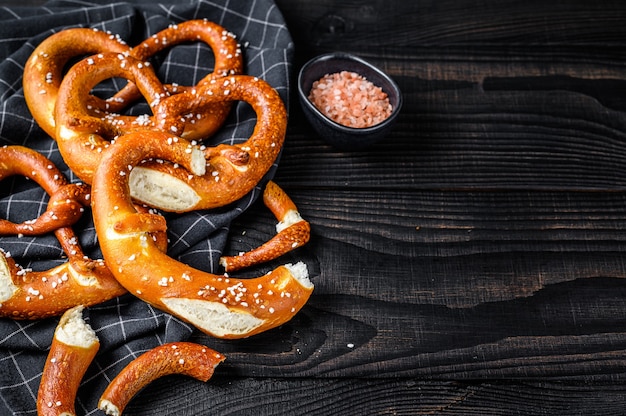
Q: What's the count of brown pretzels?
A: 4